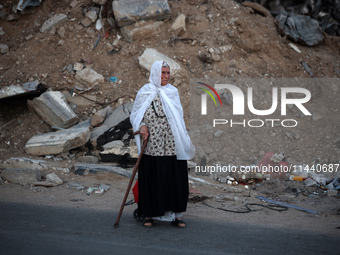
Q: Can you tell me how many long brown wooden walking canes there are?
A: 1